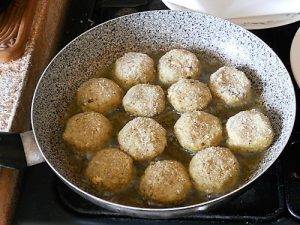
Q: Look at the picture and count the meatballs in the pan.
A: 13